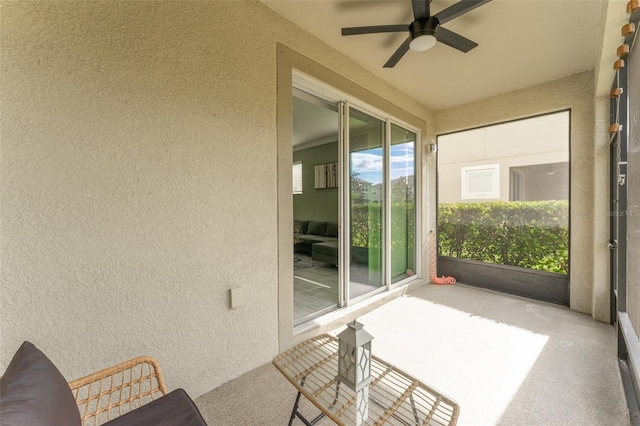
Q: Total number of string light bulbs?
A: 6